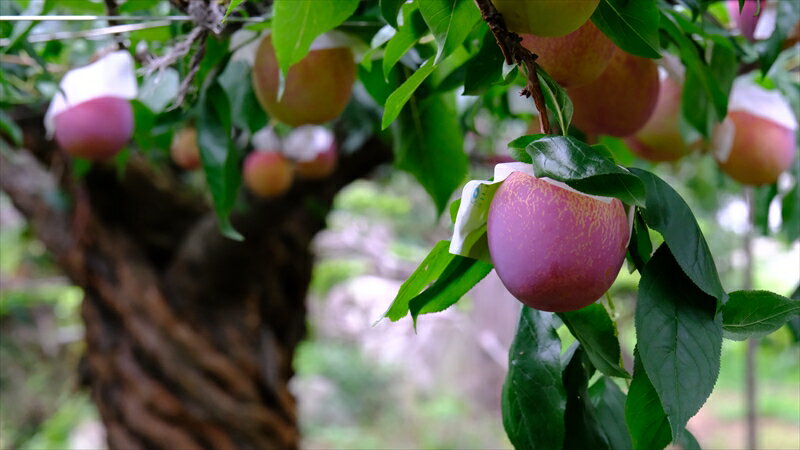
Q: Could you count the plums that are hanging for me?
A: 12